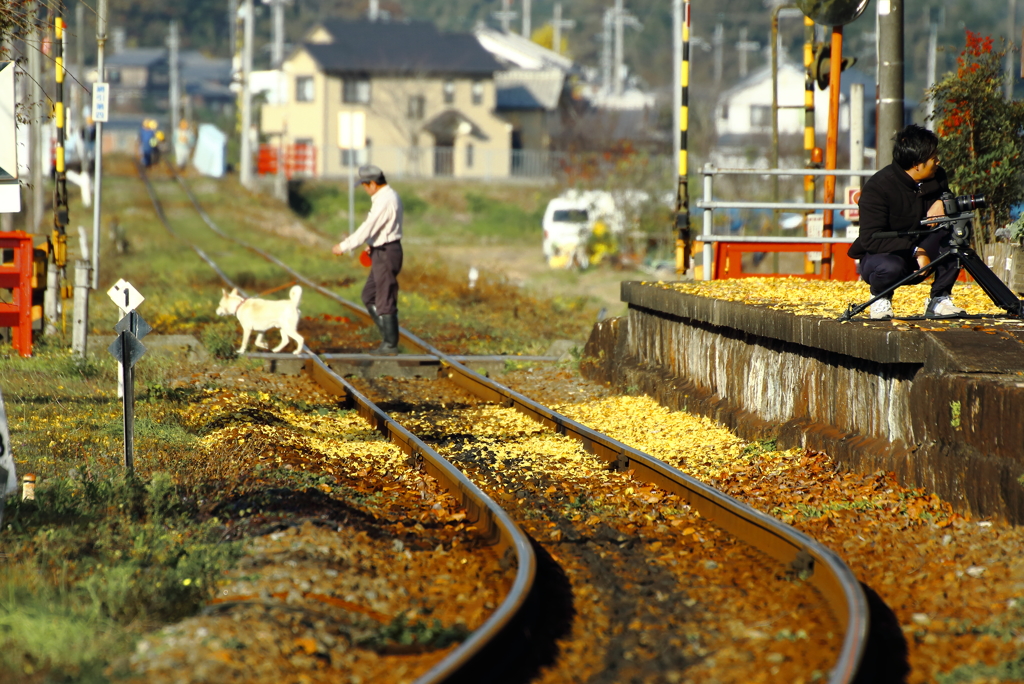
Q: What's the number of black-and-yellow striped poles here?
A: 3